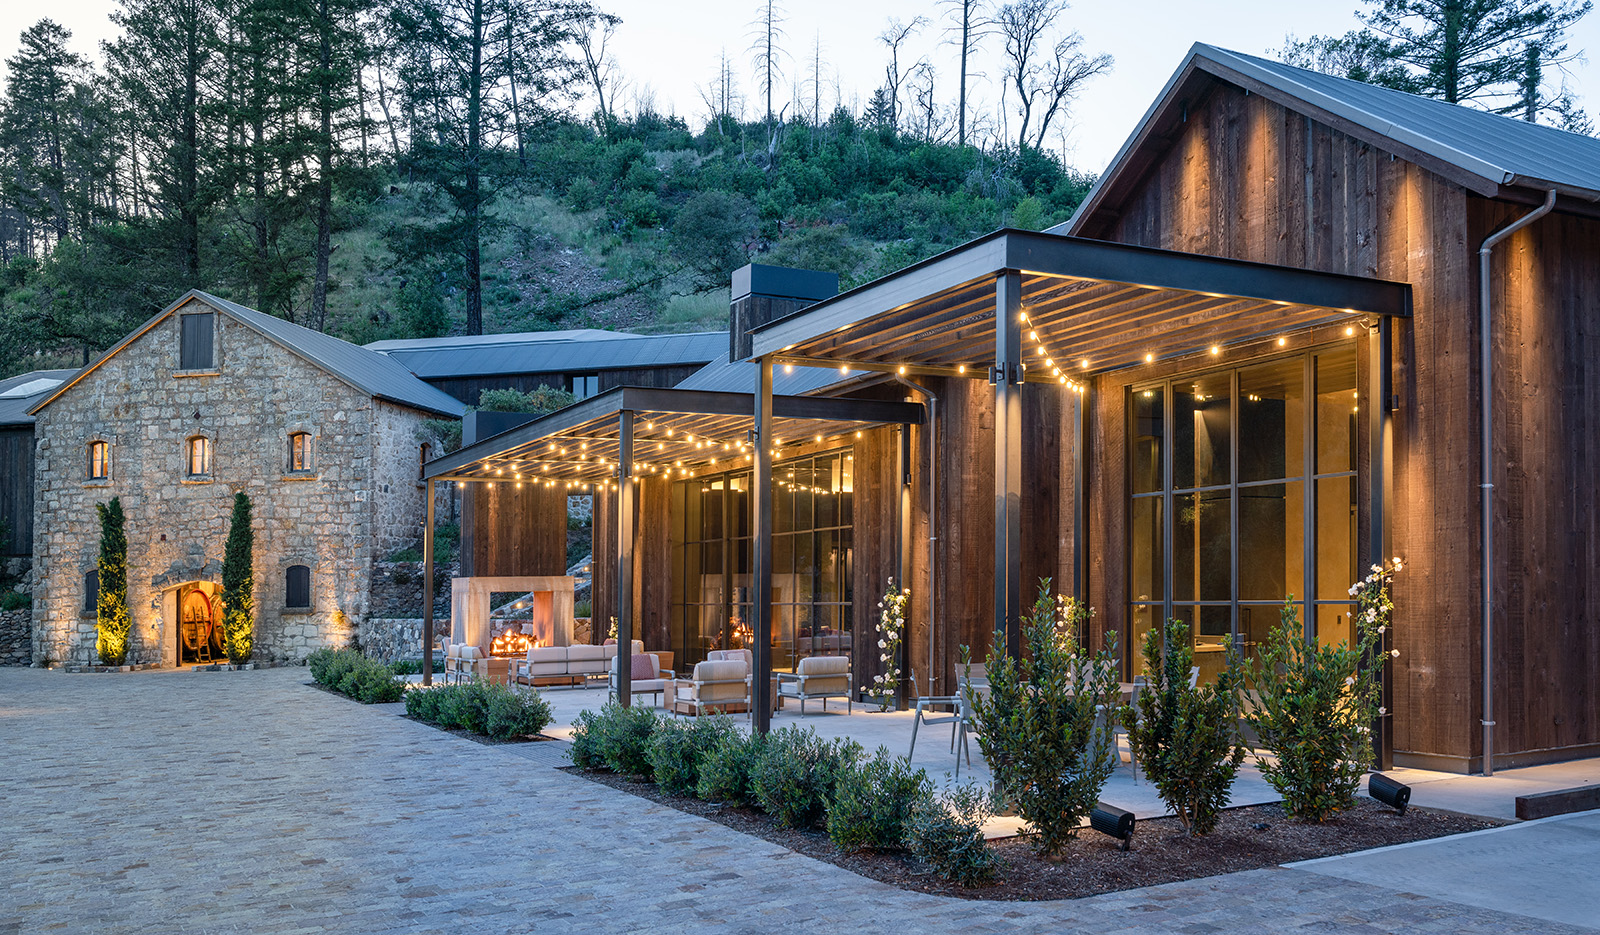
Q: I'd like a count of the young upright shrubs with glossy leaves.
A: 3